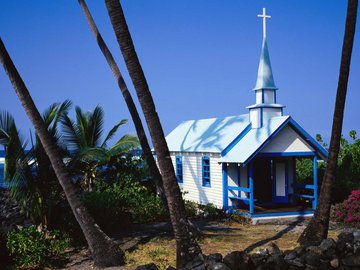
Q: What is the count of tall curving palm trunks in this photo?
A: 4